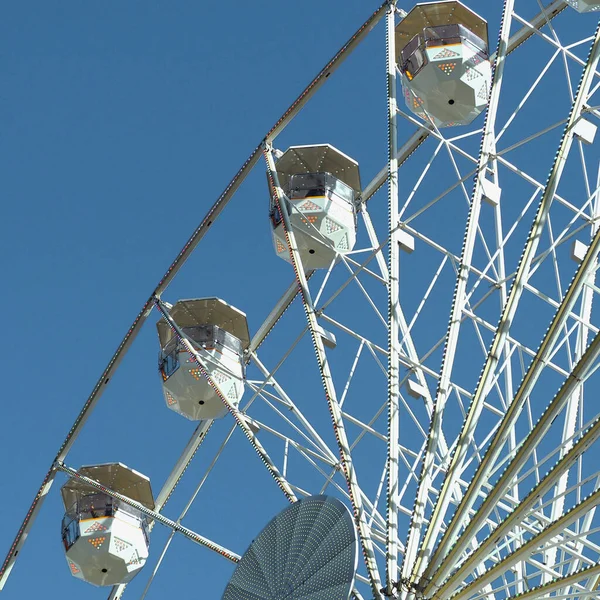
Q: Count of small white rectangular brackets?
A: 7